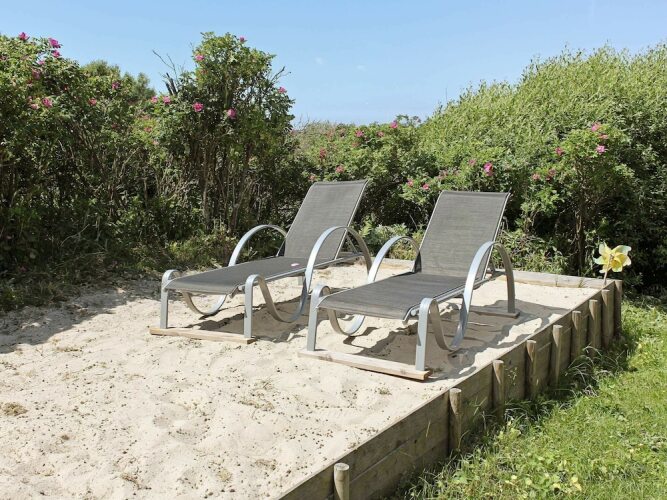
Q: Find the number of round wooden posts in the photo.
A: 9